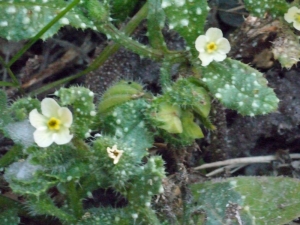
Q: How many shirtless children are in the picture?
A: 0